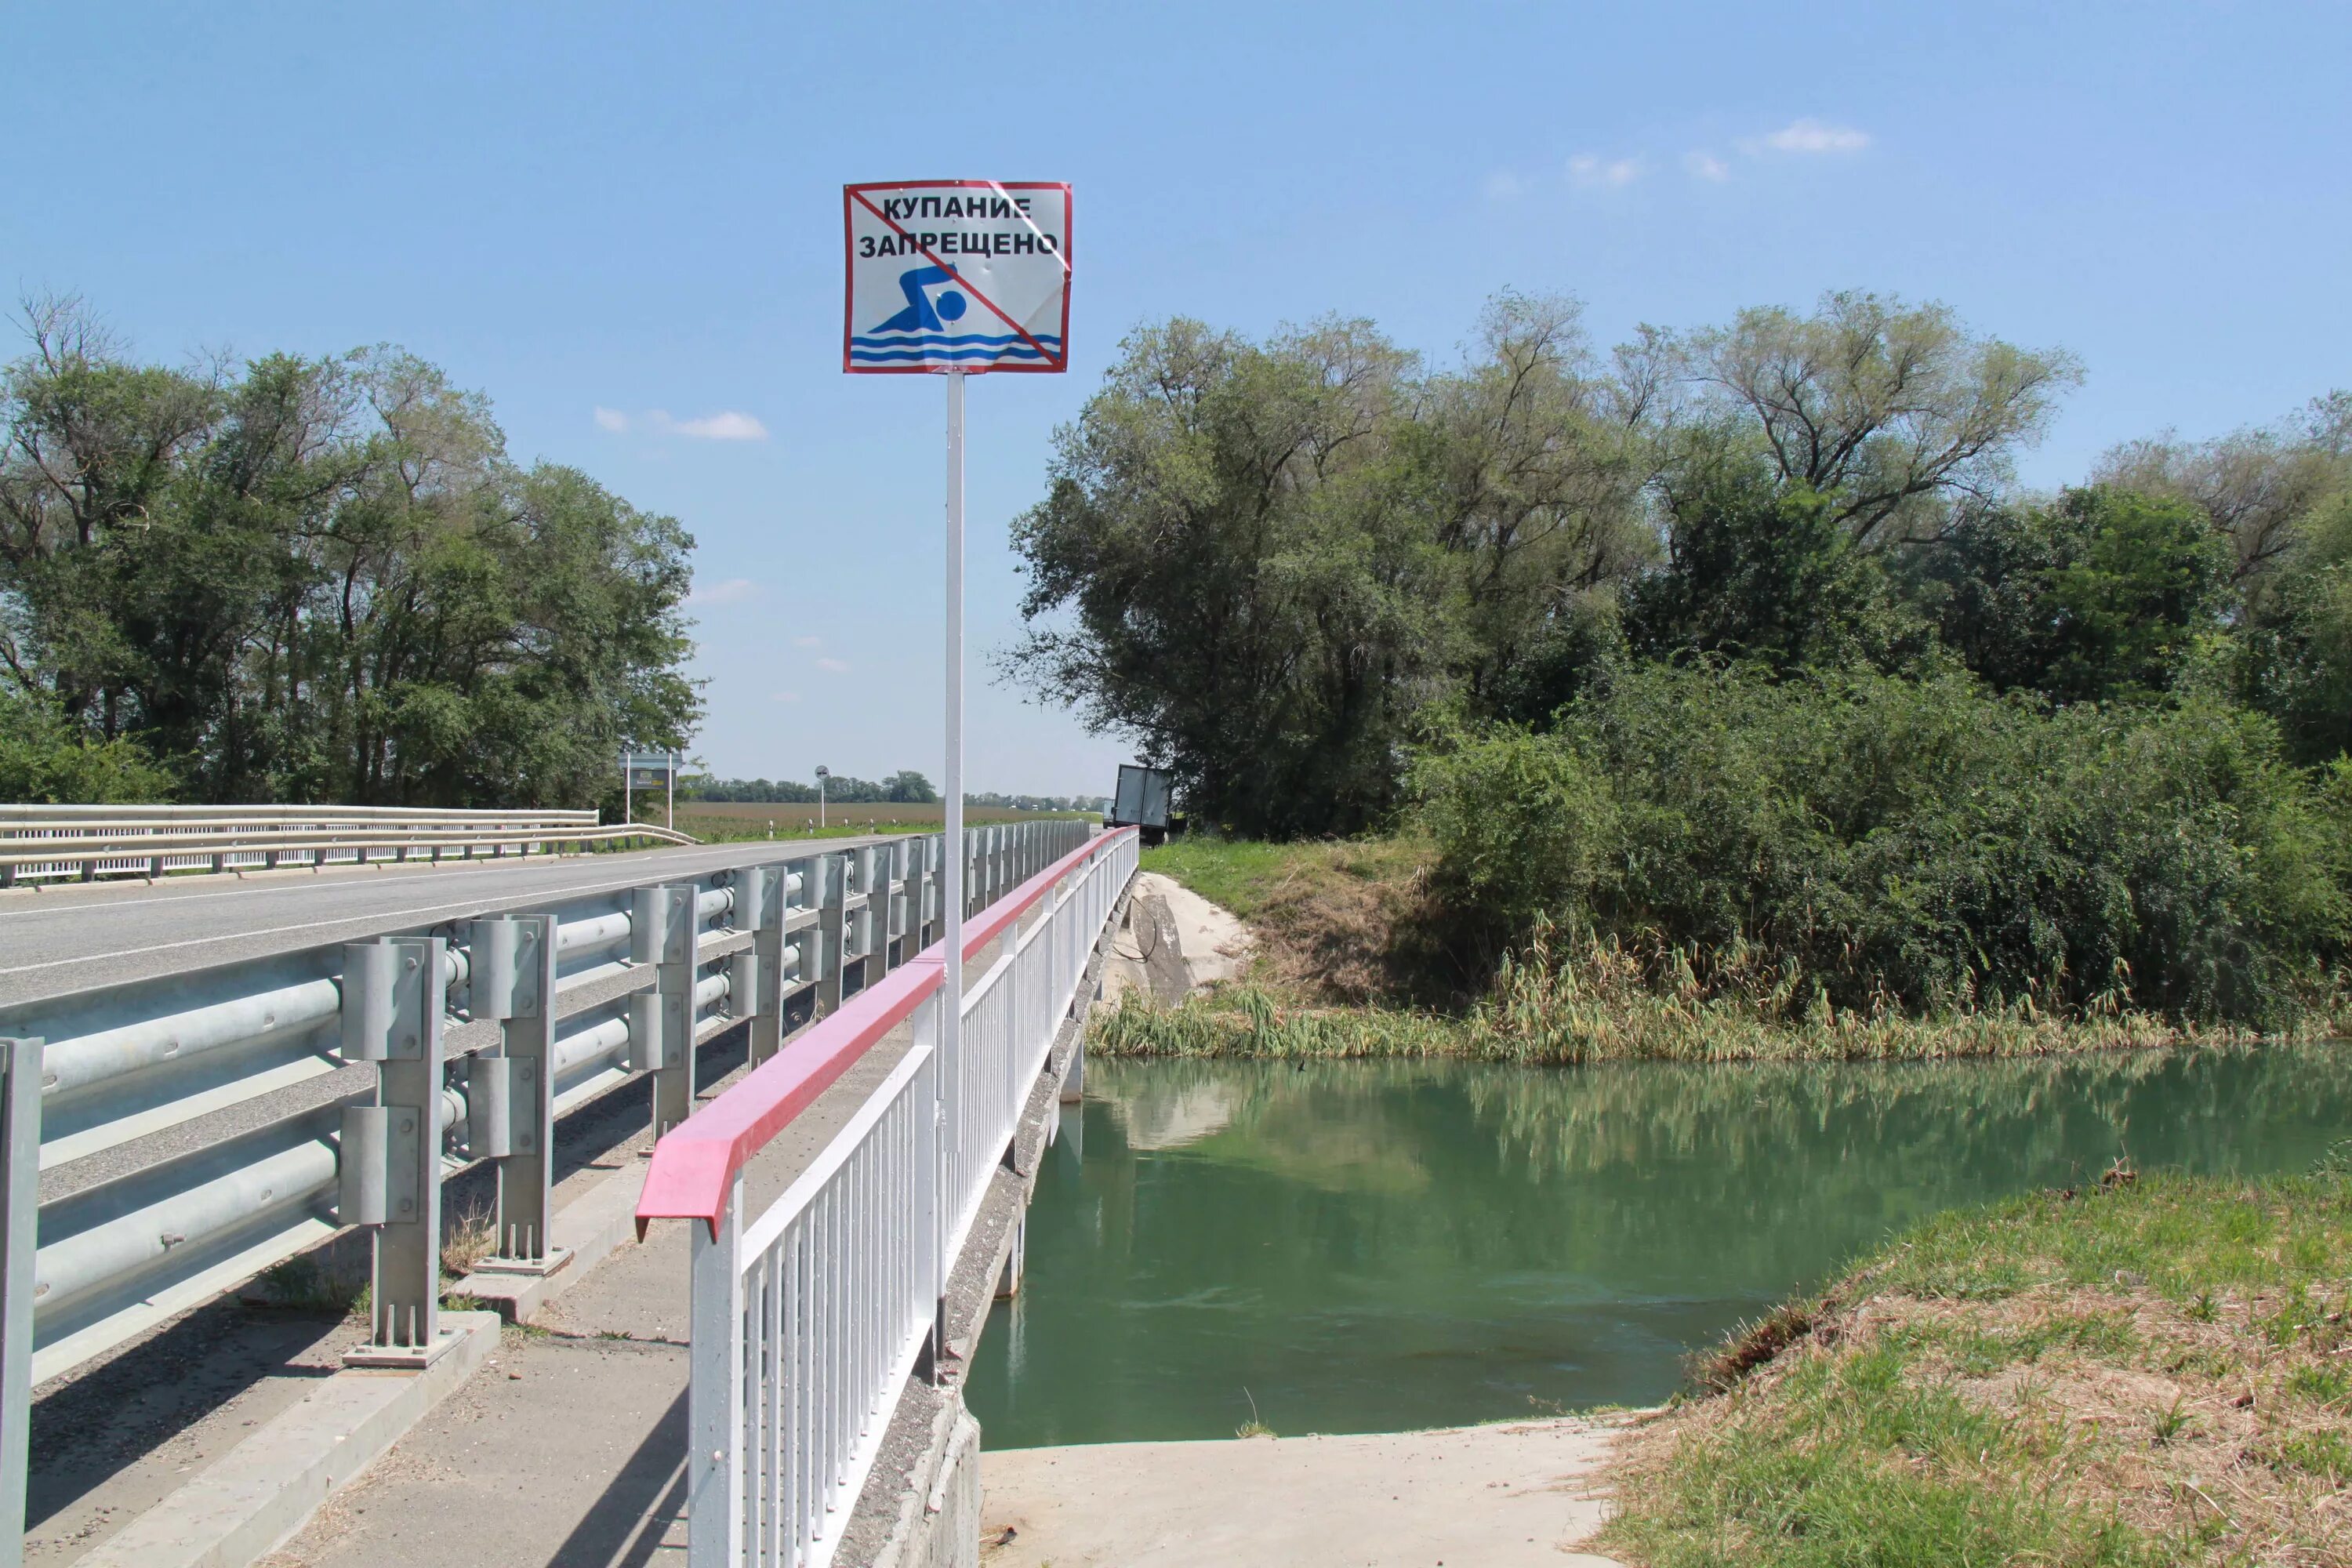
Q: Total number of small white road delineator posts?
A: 5